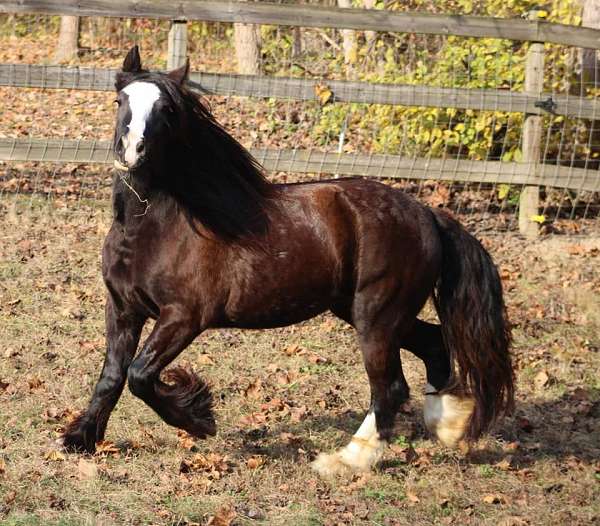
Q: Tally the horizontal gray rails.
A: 3